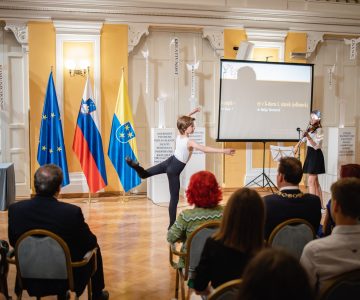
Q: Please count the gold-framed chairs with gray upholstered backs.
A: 5